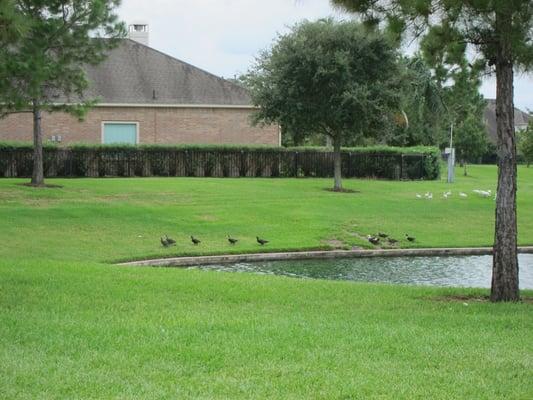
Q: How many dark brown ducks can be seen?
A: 9